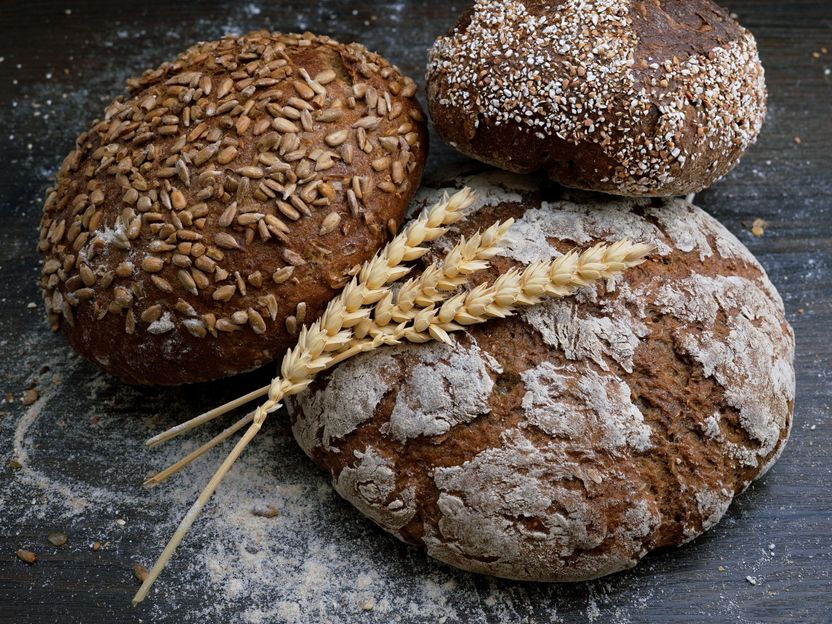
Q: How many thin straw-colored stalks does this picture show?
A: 3